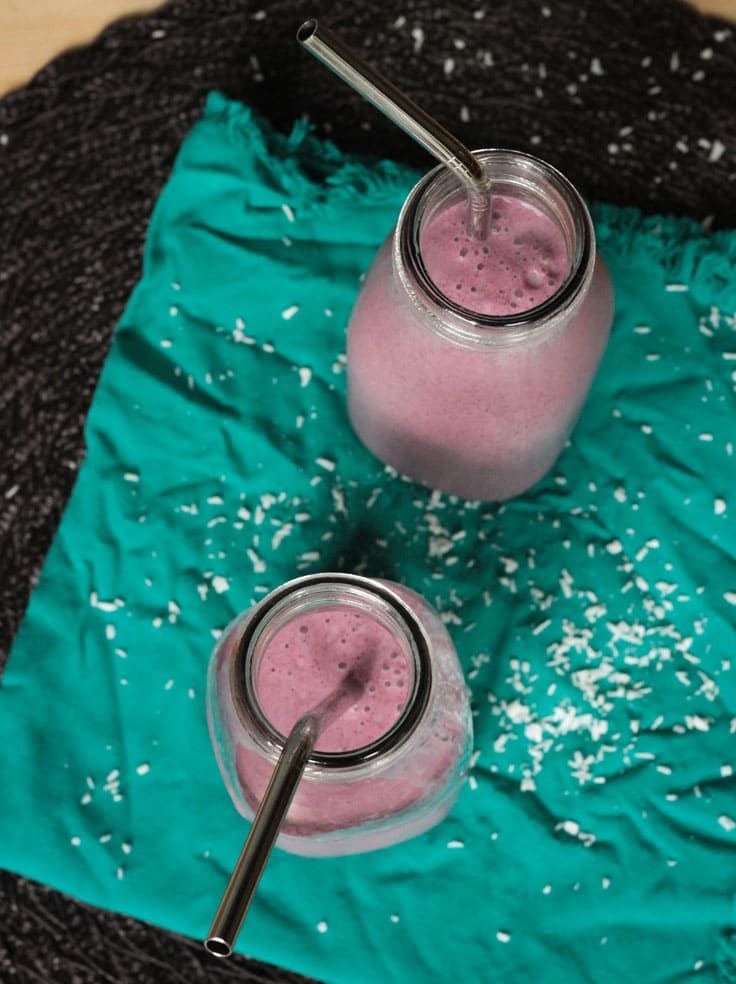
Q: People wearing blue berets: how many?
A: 0